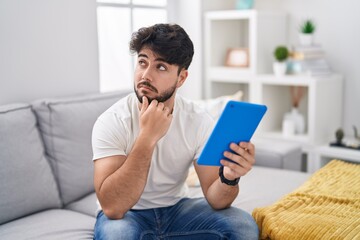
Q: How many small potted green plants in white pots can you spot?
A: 2